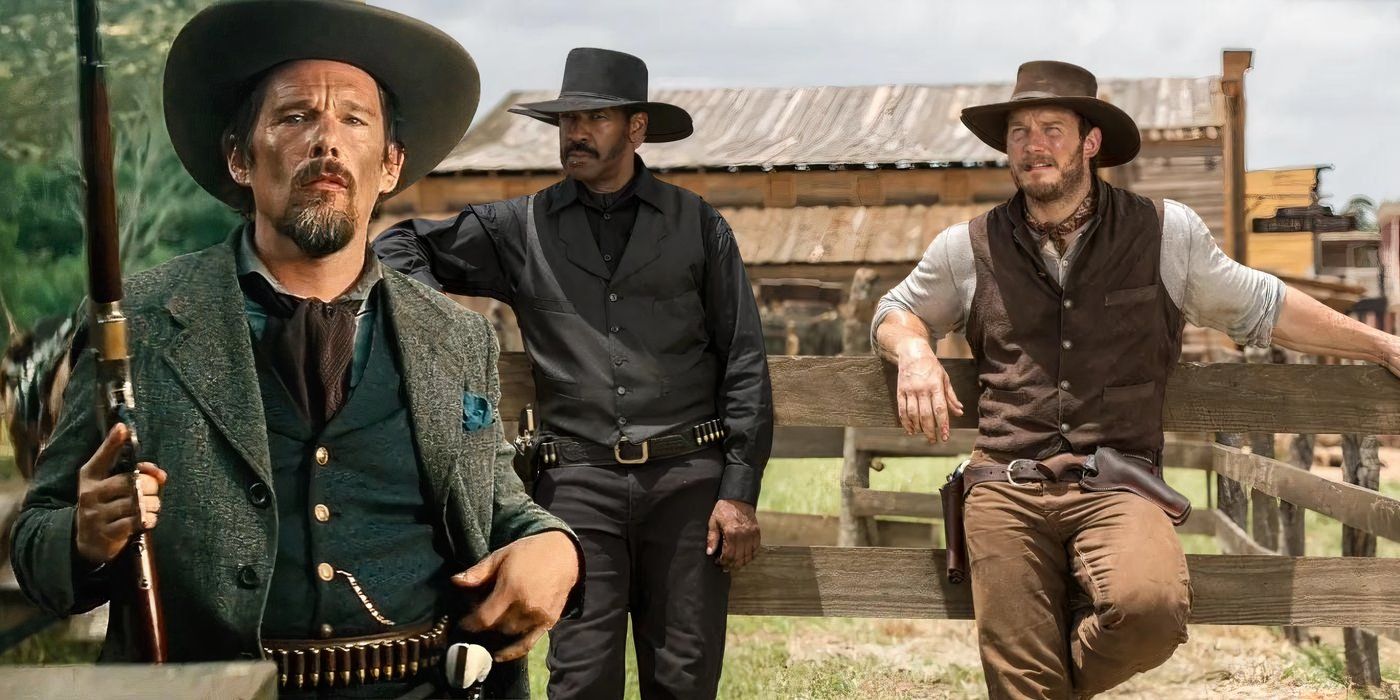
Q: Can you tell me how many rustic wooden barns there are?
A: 1